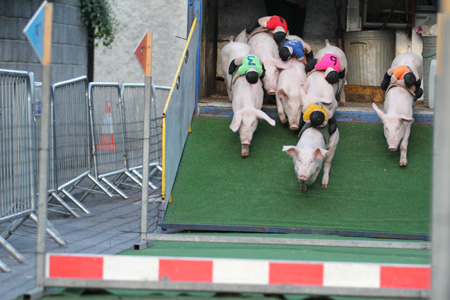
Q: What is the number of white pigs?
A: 6